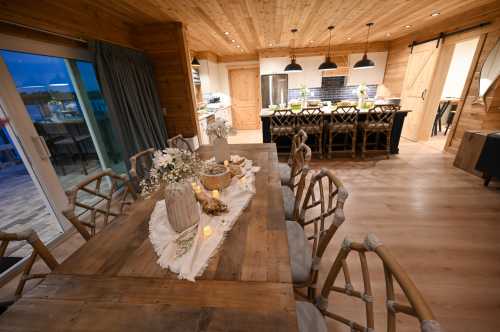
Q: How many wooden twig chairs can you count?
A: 12